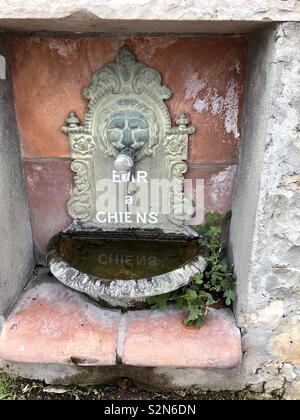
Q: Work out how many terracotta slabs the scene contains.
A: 6